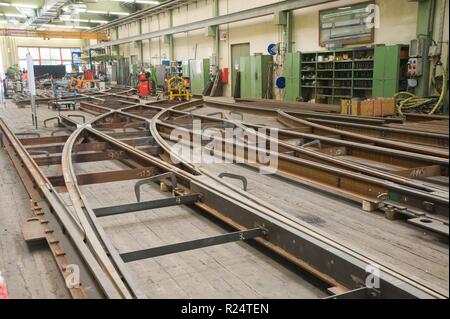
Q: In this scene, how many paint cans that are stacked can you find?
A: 0